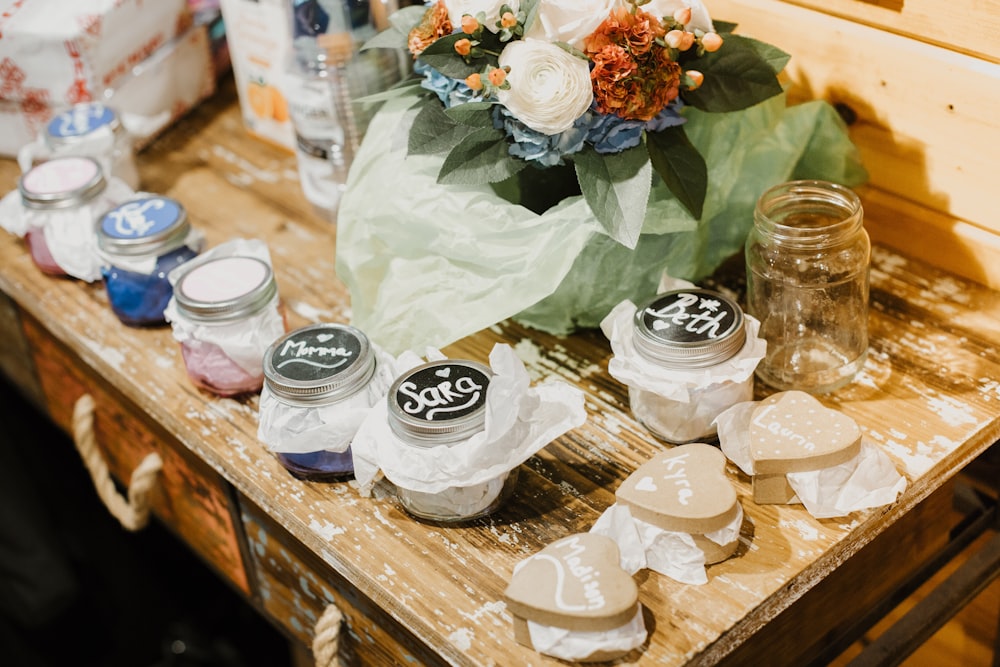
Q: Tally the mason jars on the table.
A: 8